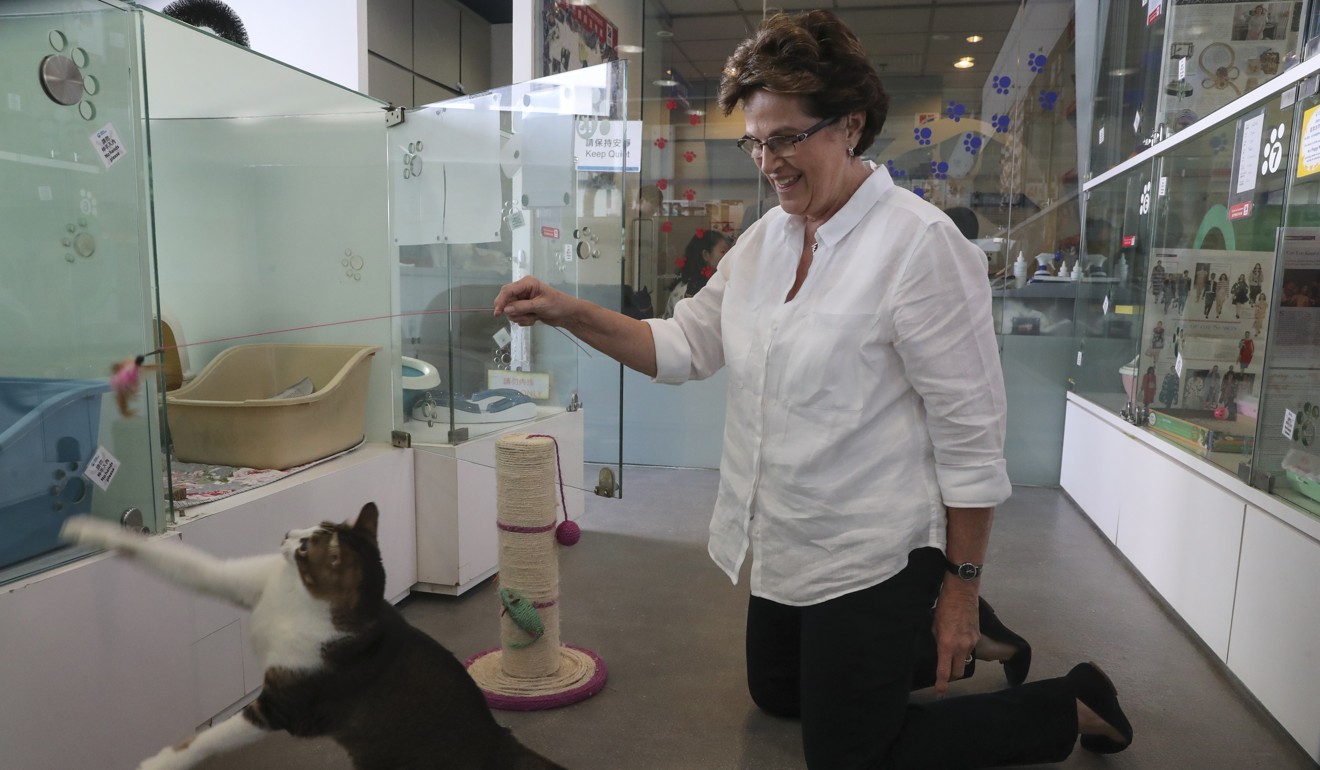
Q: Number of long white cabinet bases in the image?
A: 2